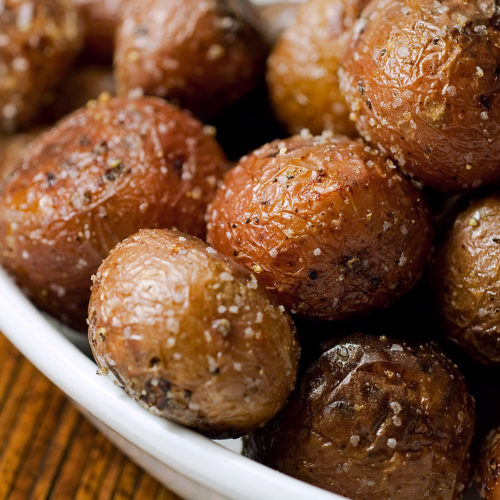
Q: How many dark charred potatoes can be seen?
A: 1